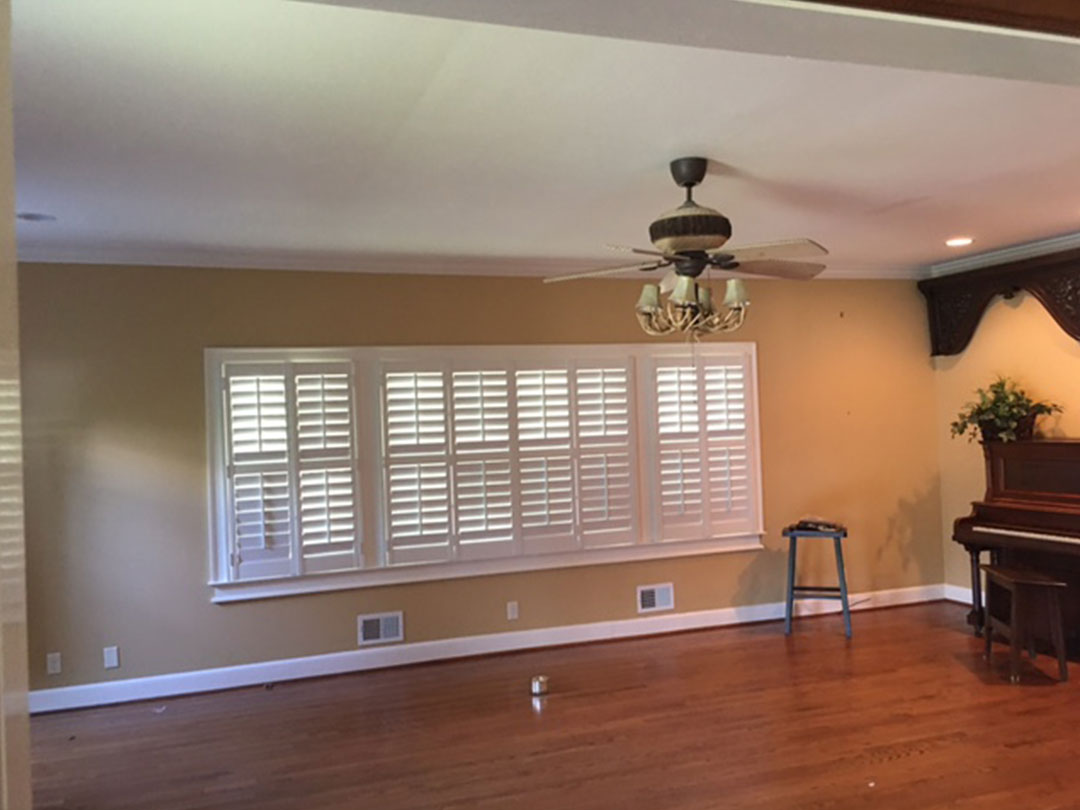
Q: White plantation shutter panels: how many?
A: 8